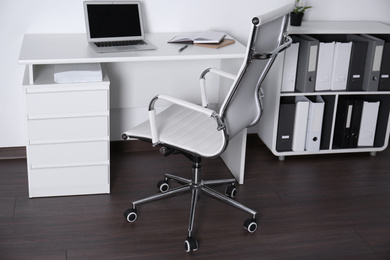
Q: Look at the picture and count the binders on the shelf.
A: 13